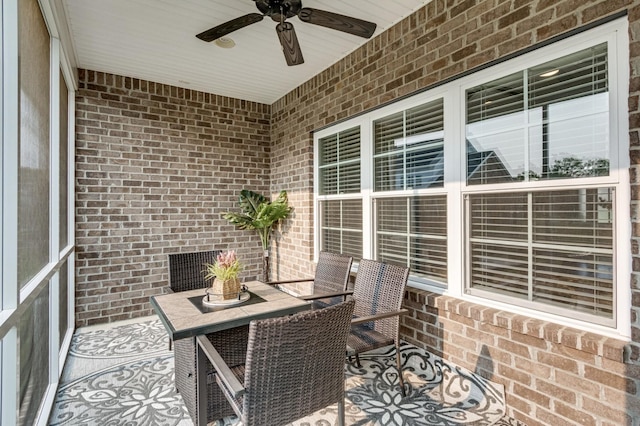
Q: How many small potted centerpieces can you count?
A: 1